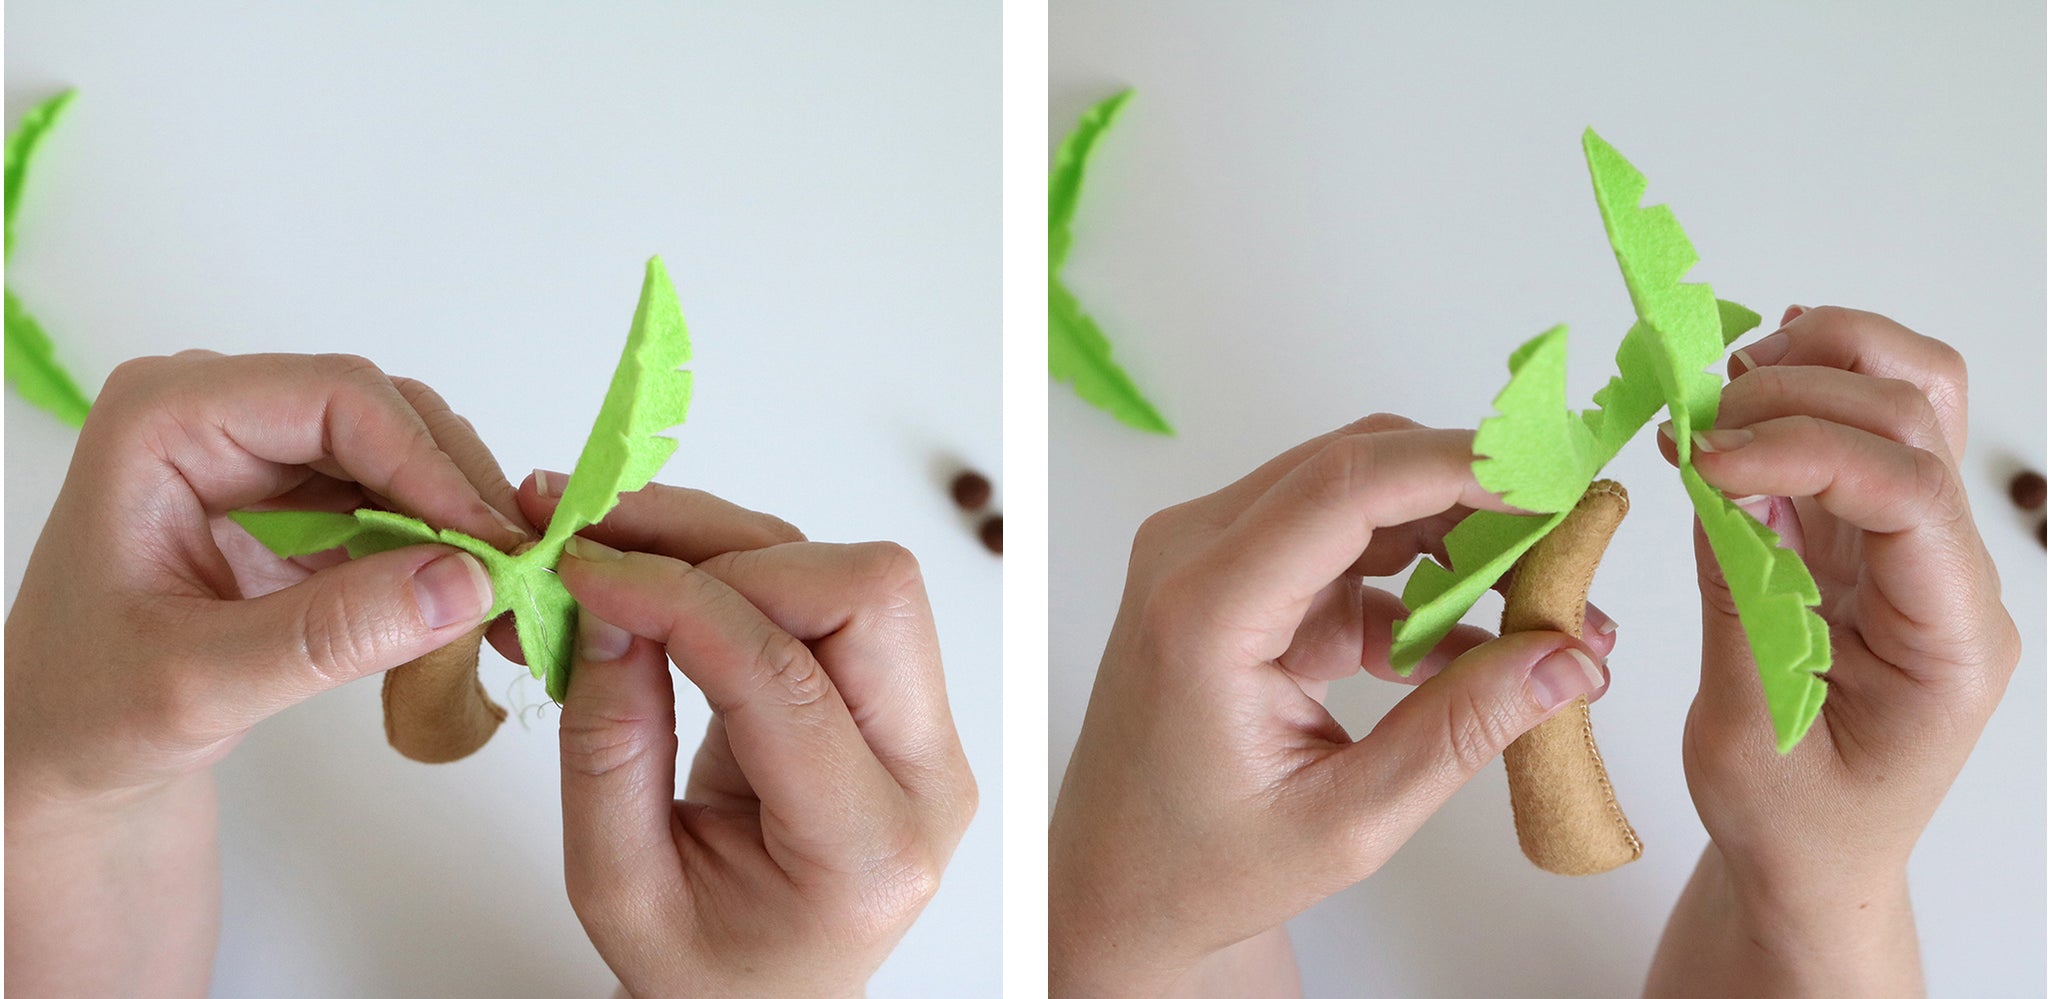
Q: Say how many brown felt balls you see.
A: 4